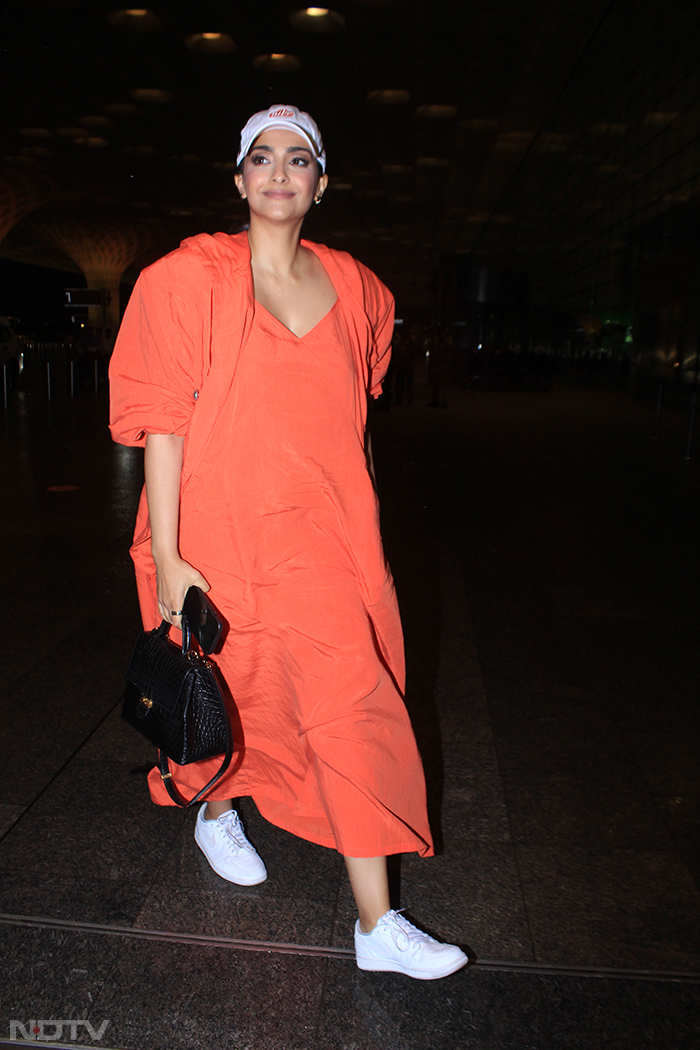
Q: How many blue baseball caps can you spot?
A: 0